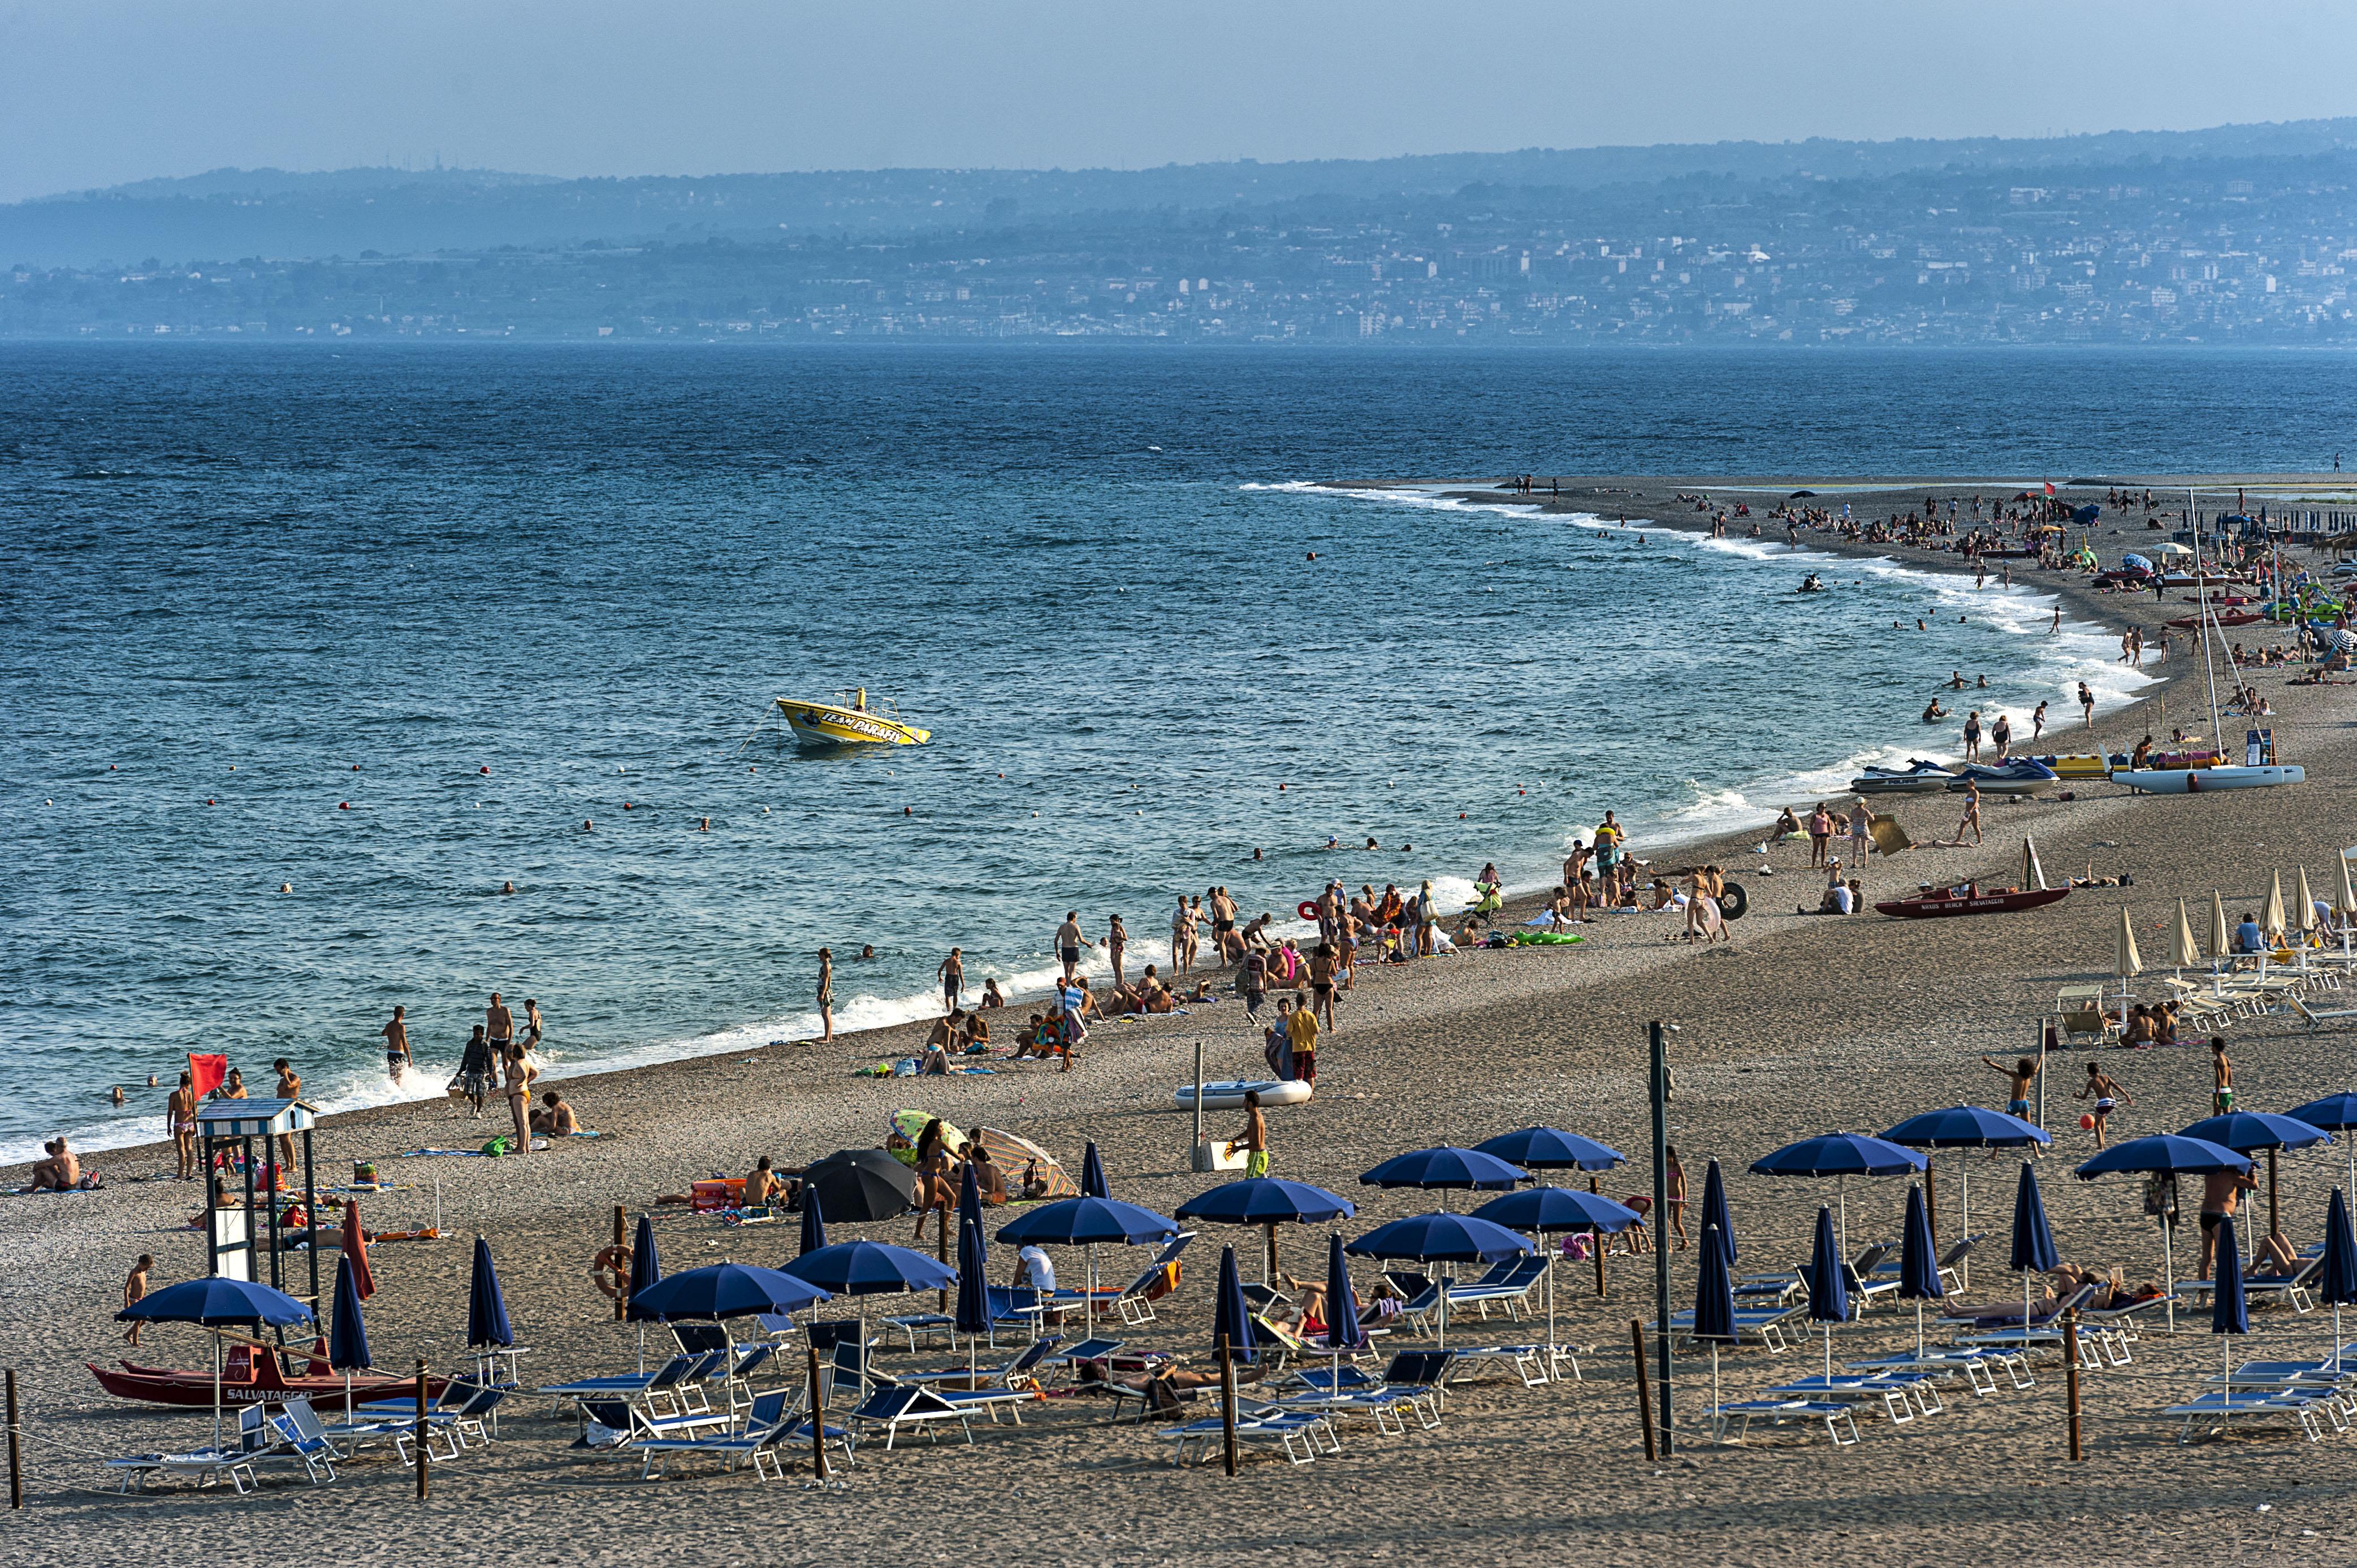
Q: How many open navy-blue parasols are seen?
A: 14